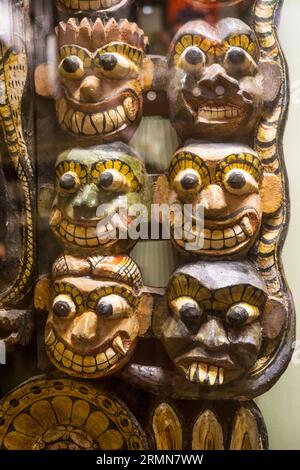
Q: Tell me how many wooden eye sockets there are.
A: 12